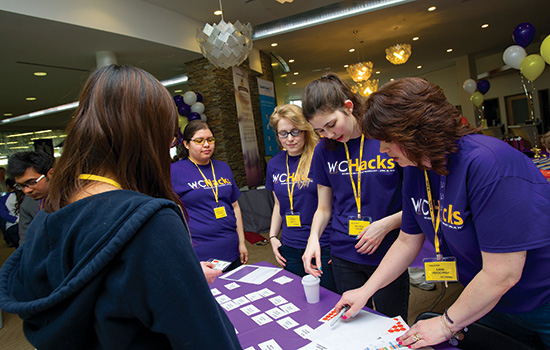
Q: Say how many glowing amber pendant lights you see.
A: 3